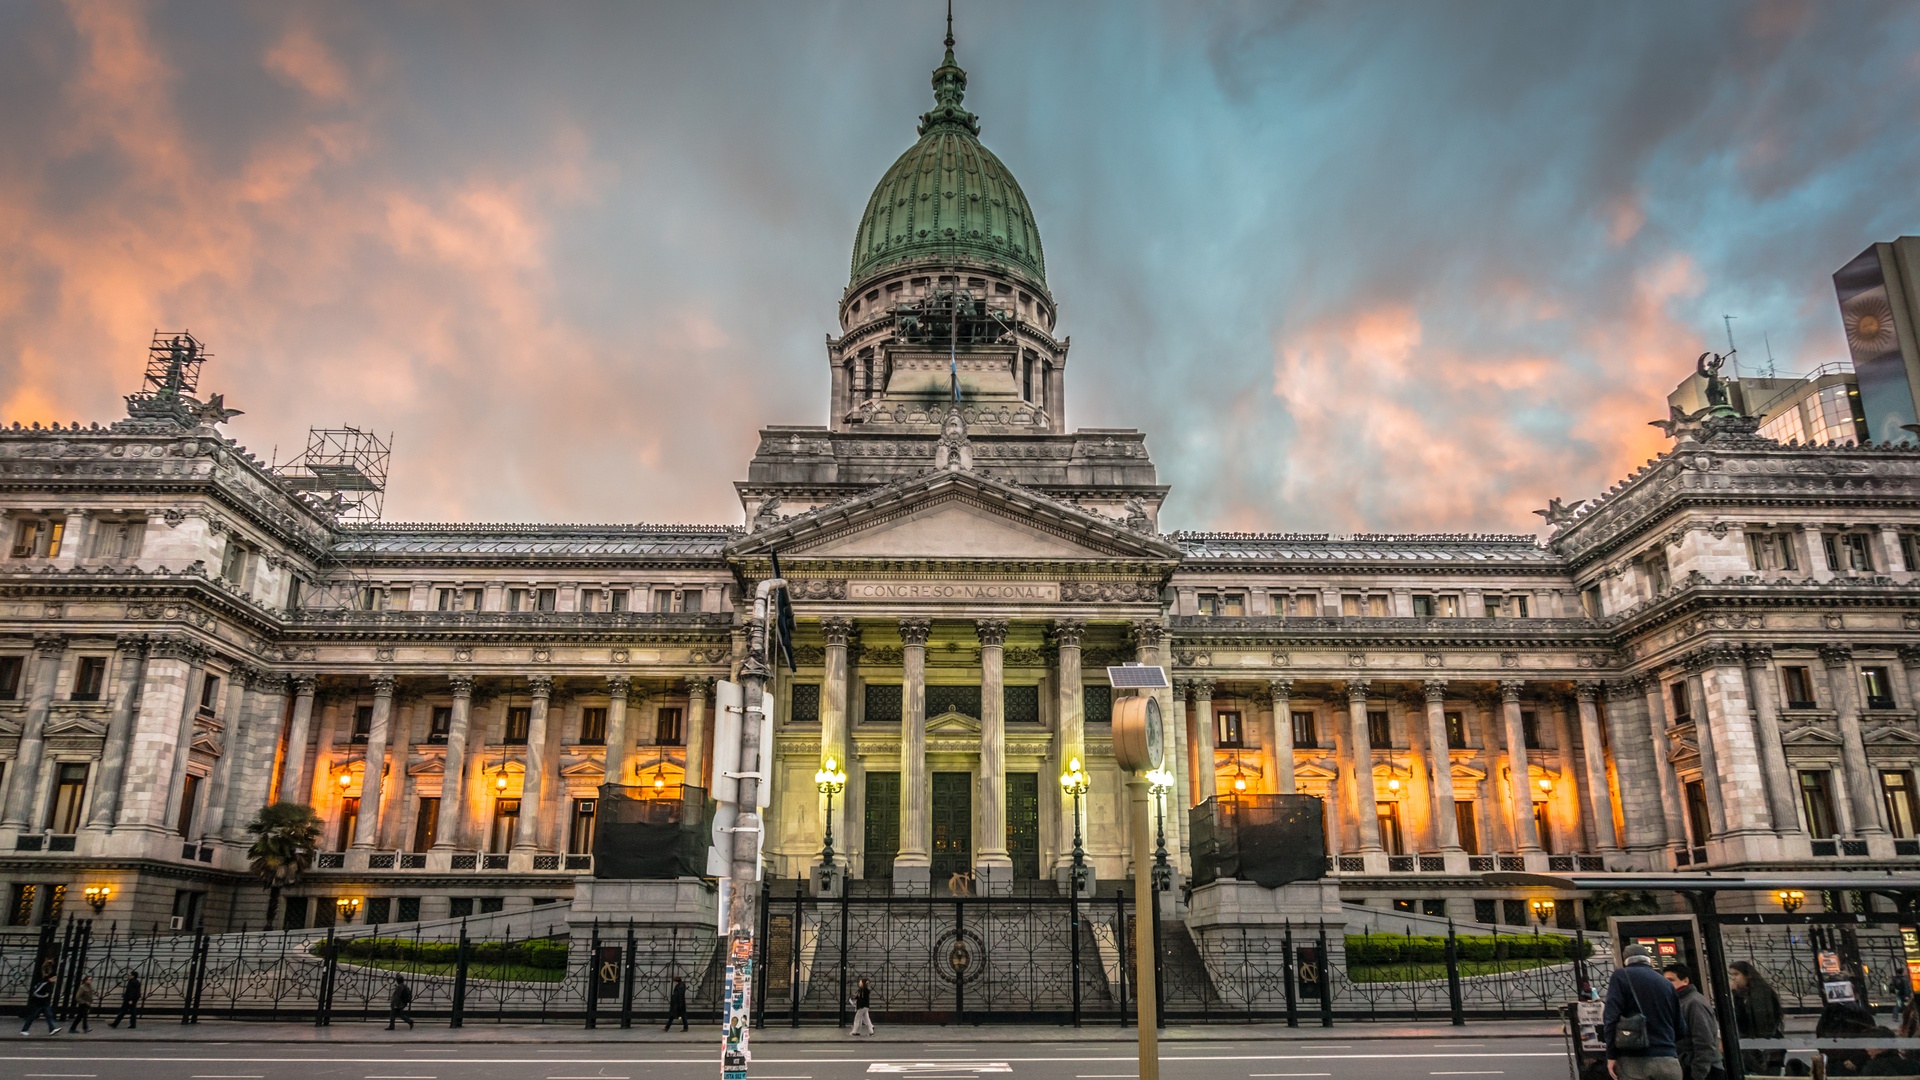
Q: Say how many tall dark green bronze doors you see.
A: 3